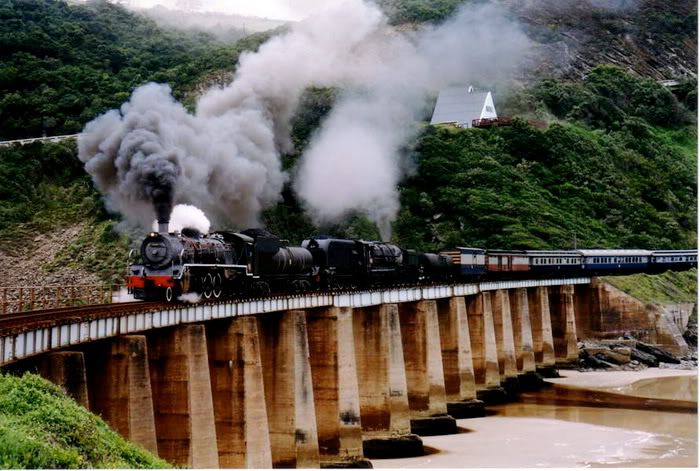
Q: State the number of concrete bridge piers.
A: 14